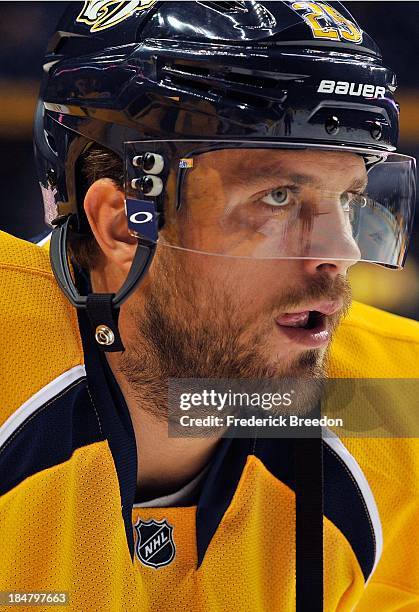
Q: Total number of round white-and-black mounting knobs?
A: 2